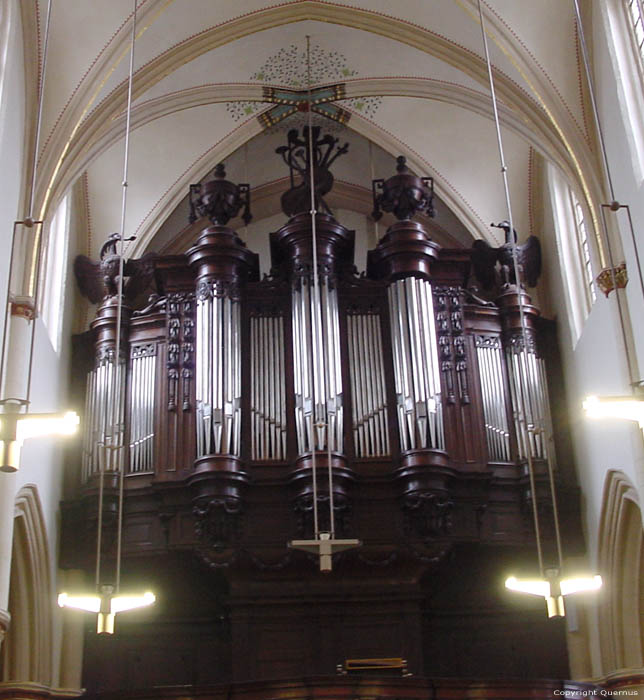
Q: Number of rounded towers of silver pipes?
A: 5